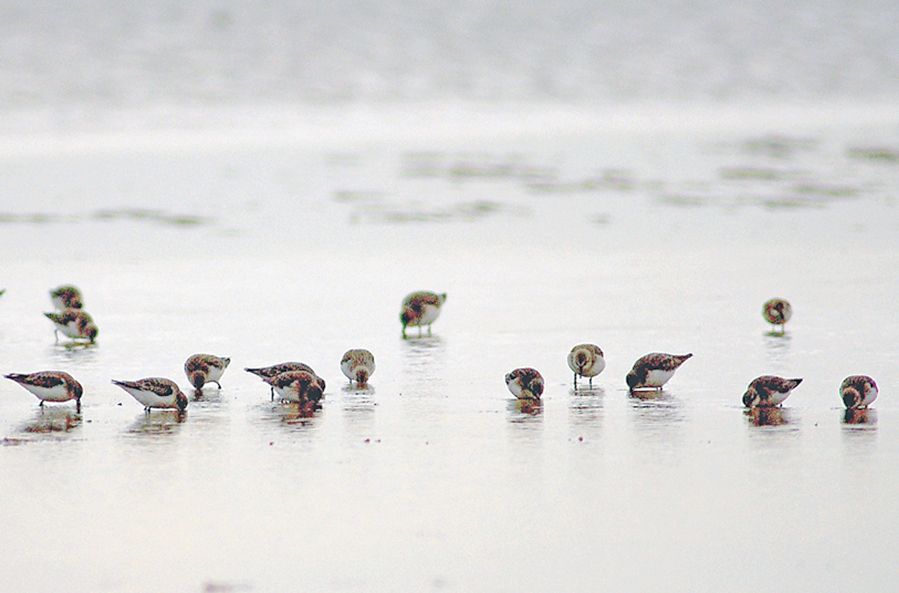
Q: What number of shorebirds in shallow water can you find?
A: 15